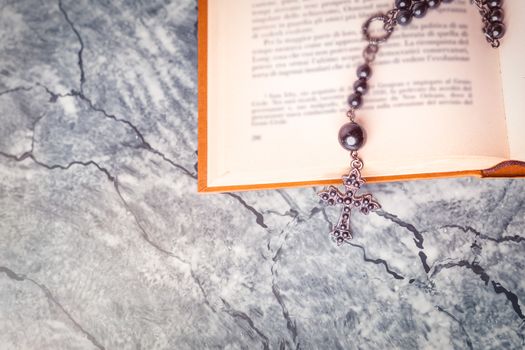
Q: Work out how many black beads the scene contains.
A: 12